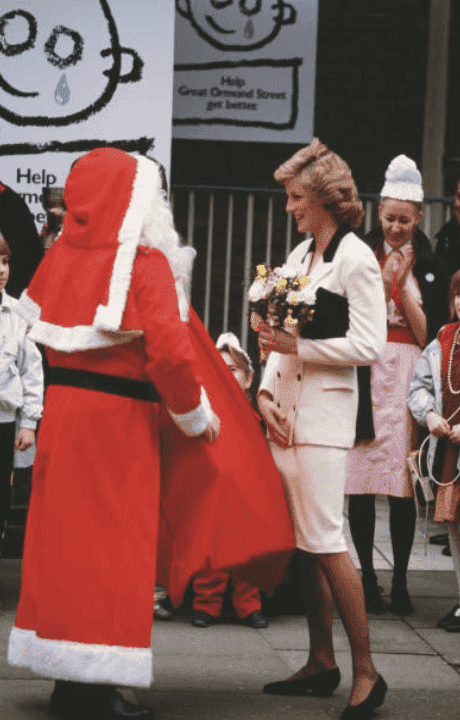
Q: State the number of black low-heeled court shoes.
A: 2